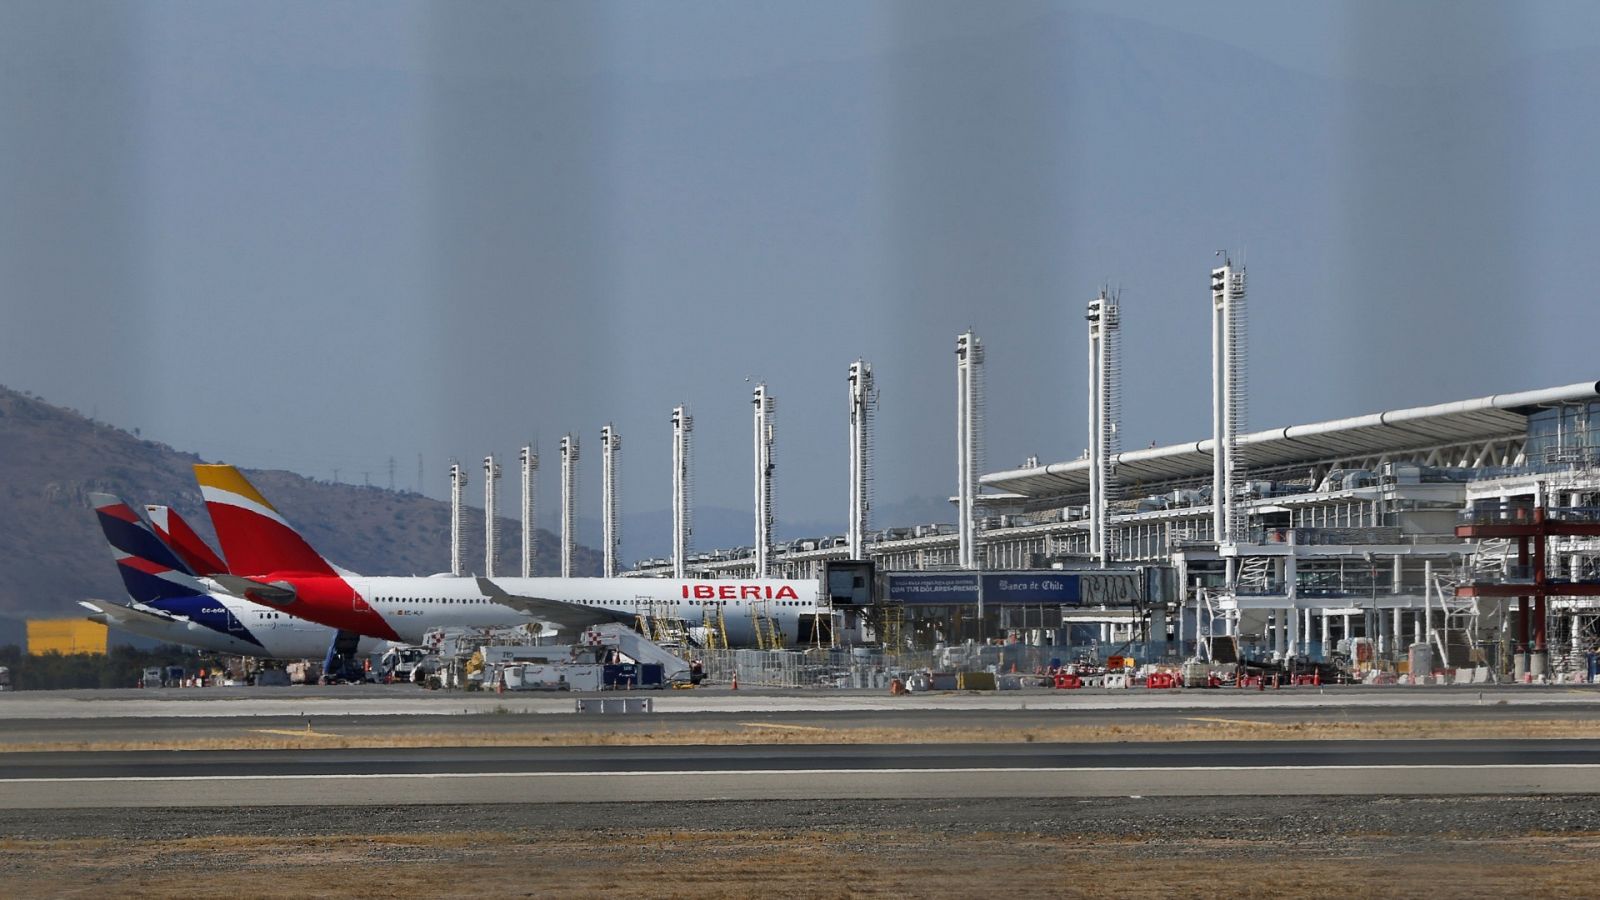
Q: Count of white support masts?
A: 11